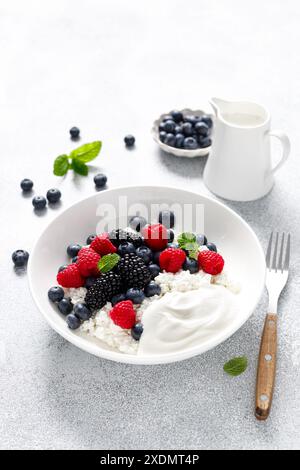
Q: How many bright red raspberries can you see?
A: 7